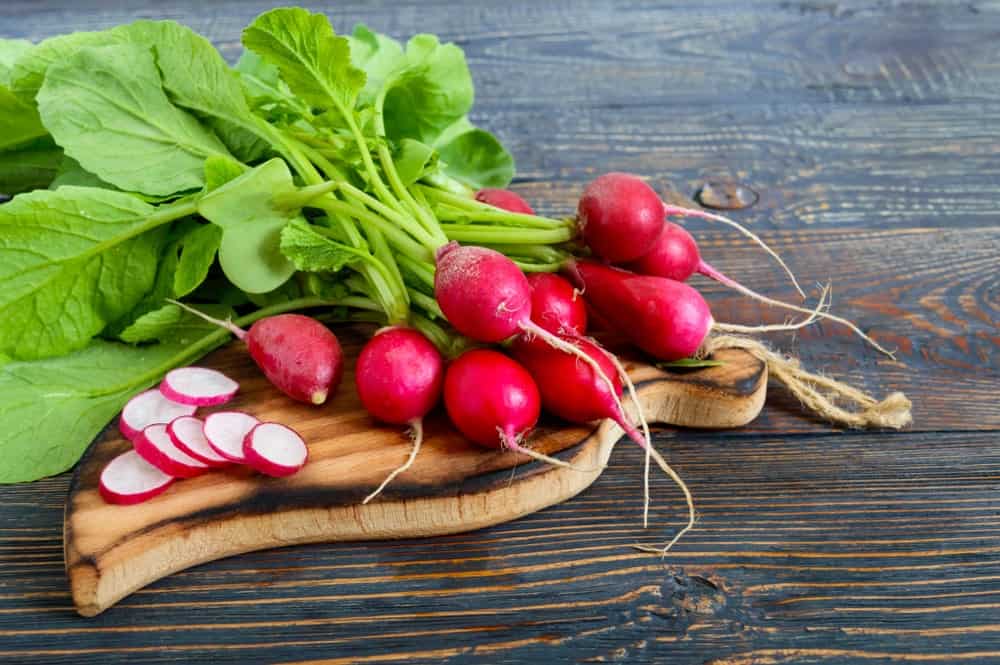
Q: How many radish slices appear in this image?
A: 7